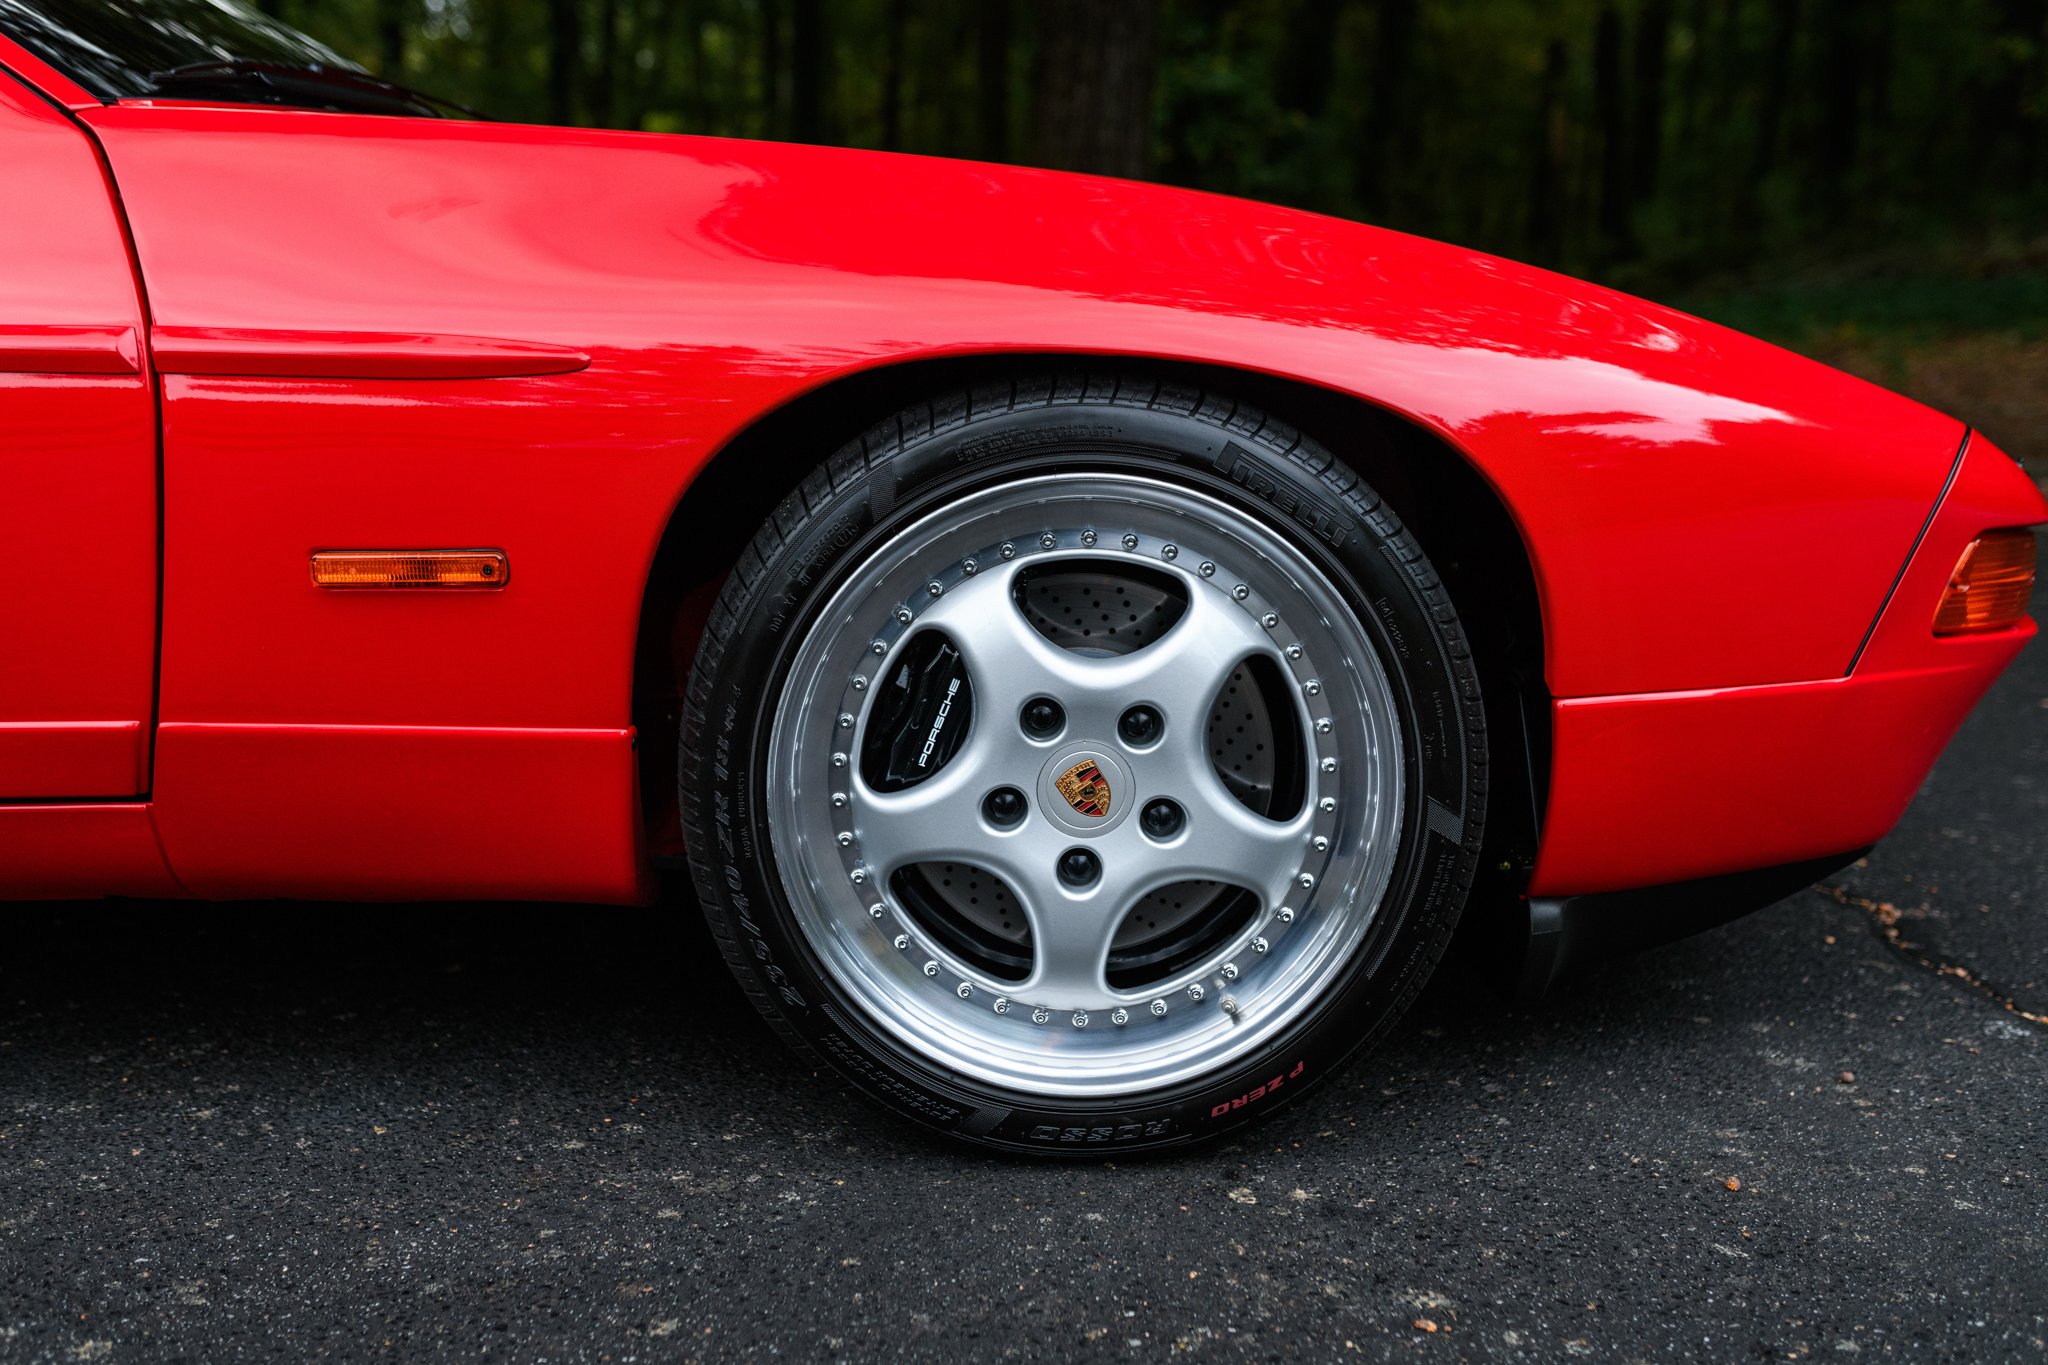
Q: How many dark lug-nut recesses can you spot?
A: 5